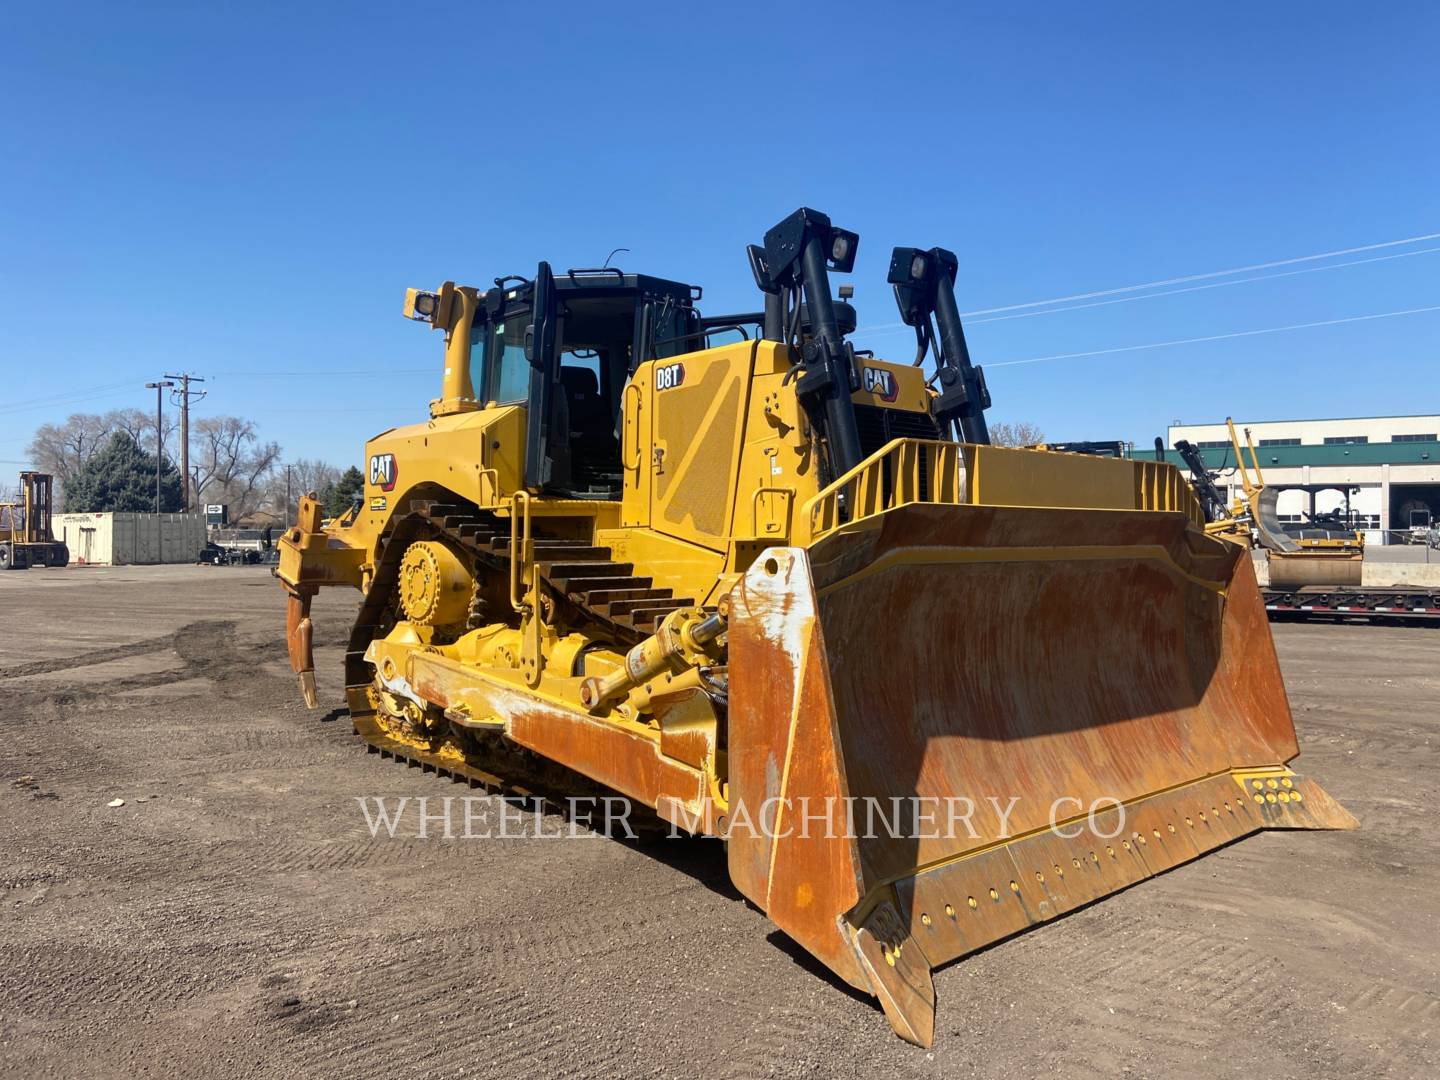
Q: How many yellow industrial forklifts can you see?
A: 1